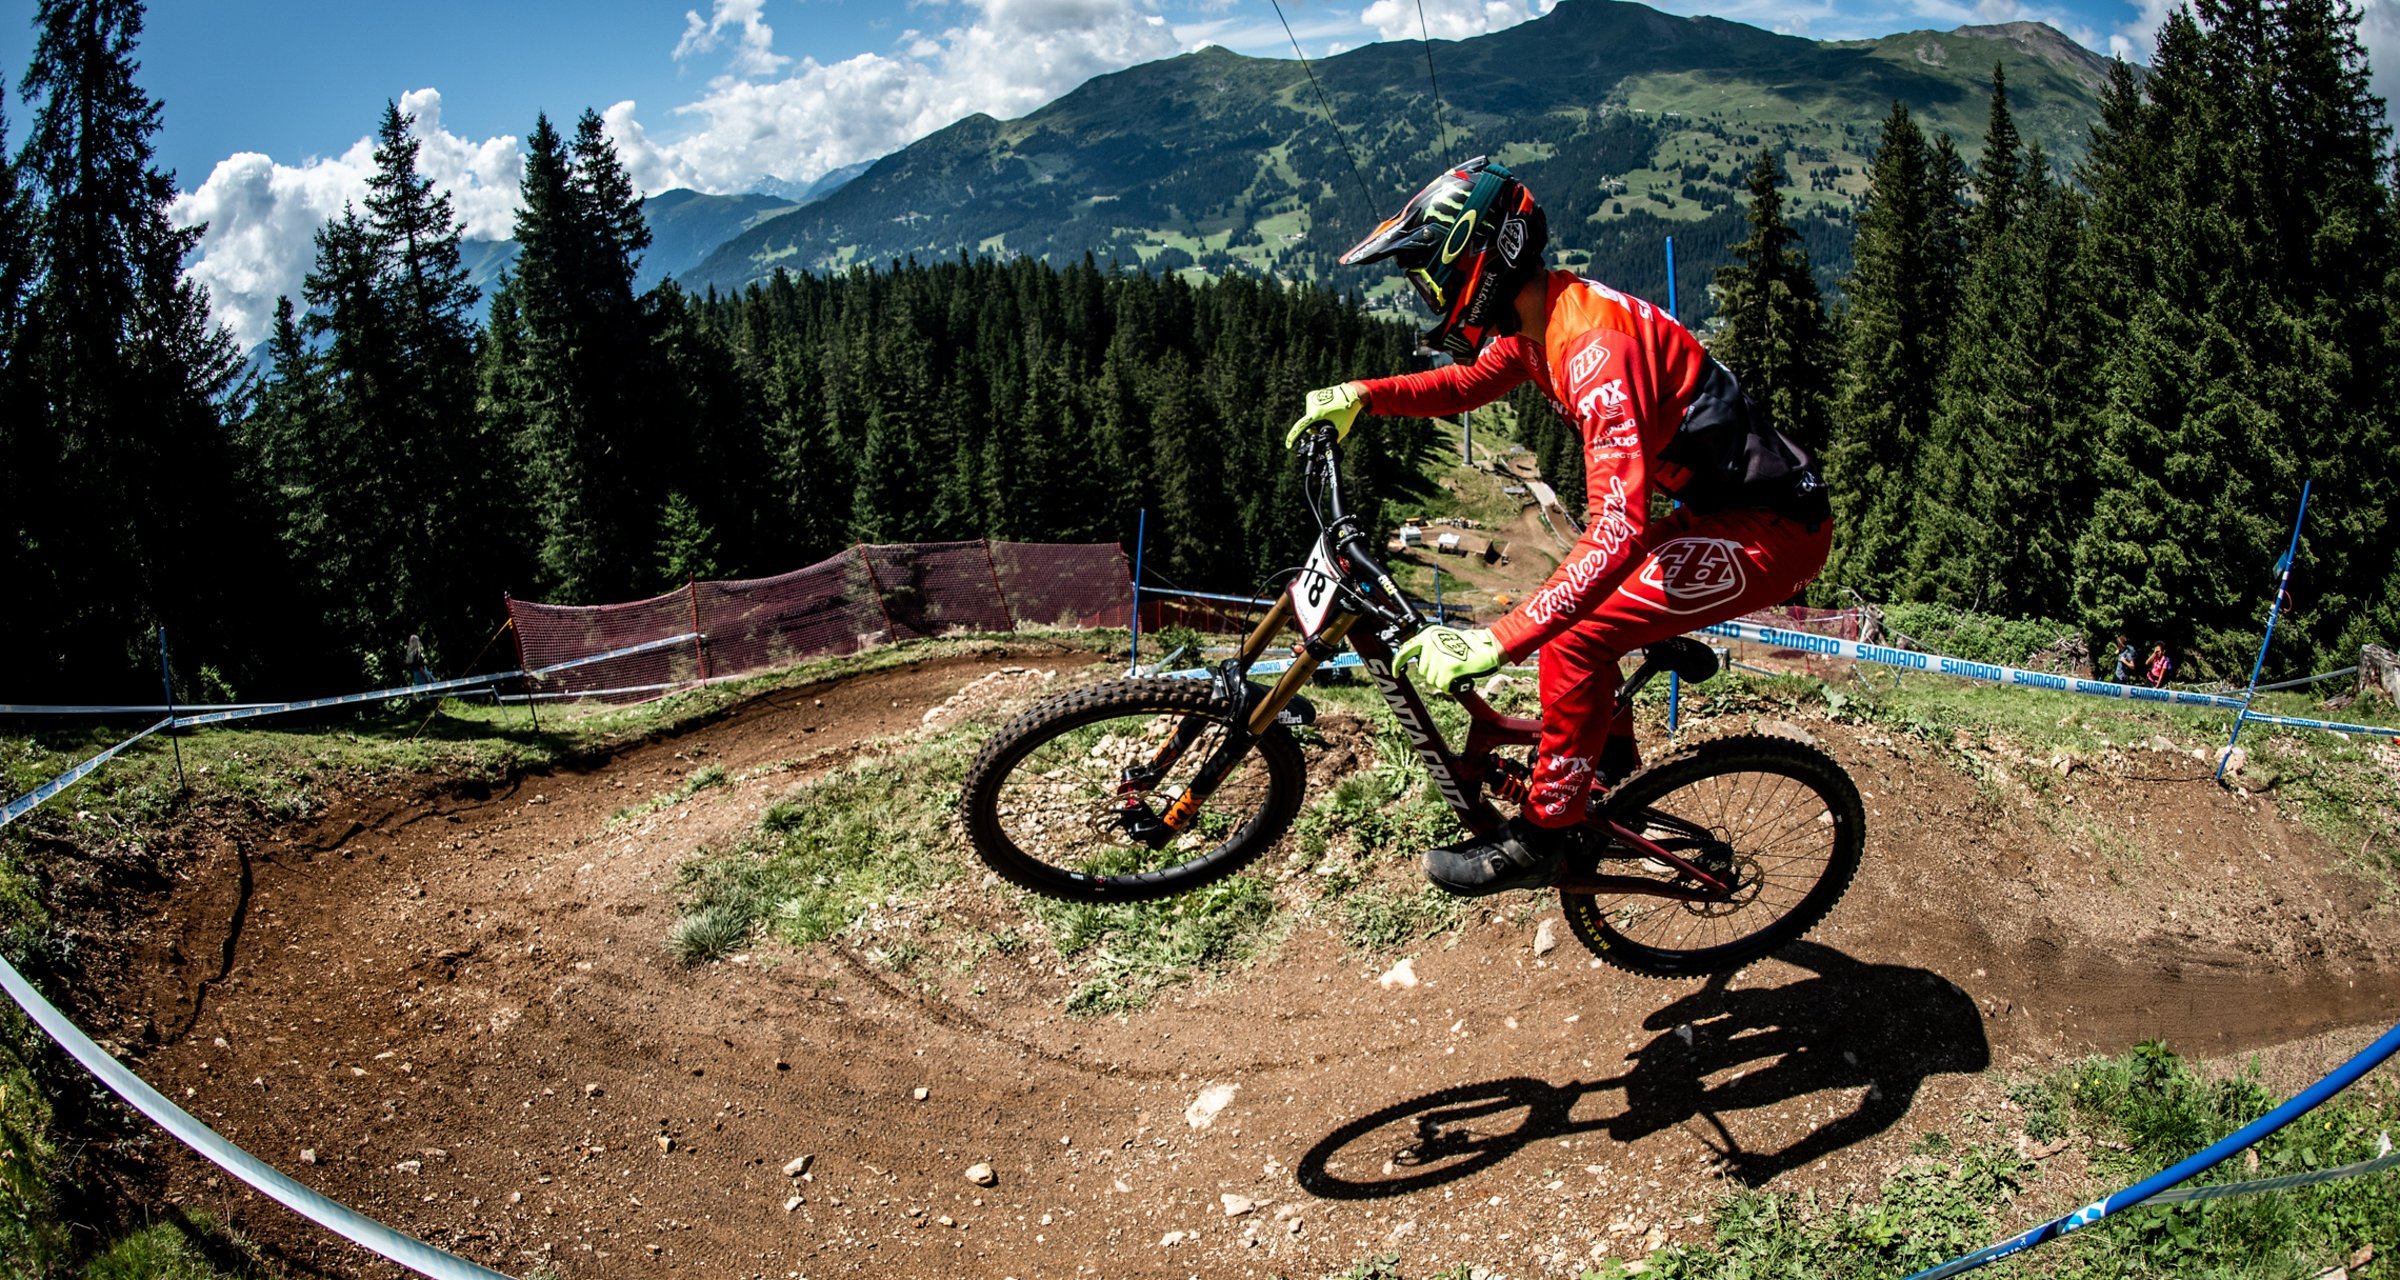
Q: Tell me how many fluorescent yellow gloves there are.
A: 2